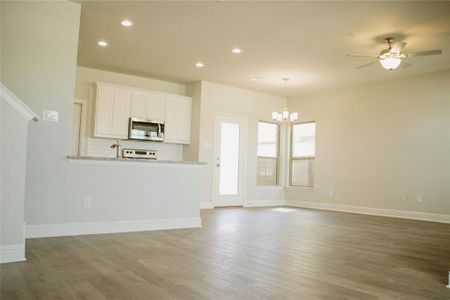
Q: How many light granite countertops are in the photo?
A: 1